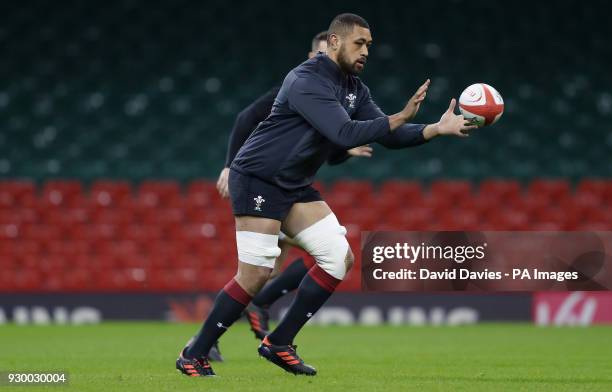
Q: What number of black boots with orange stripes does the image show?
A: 3